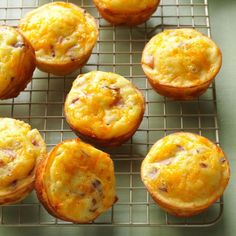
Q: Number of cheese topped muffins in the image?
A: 8